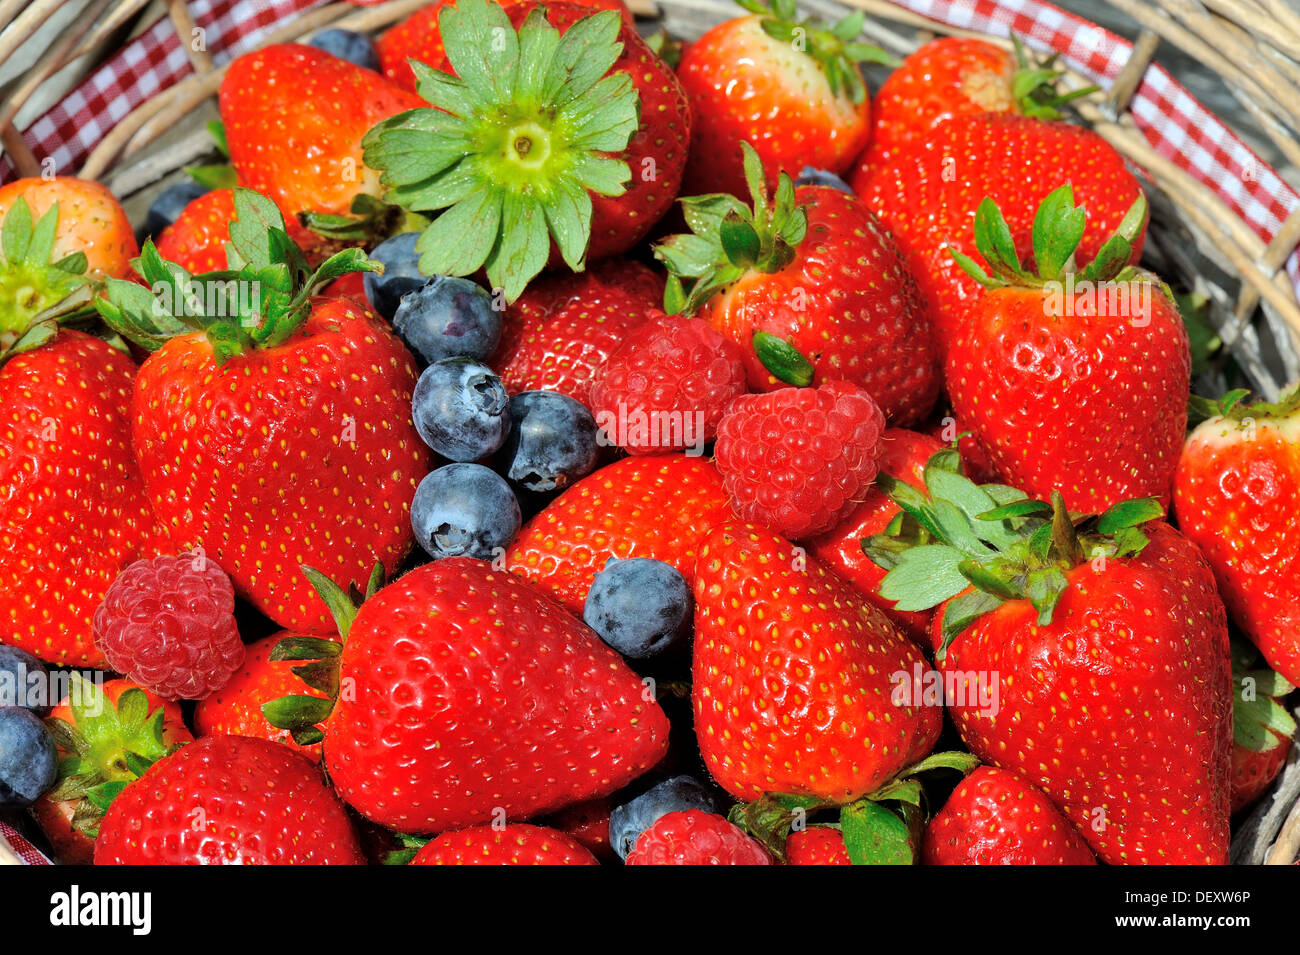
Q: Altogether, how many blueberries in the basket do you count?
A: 12